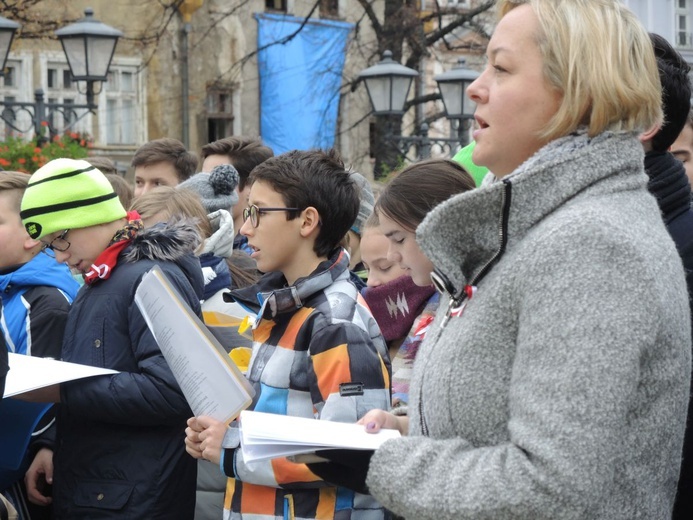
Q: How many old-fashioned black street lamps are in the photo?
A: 4